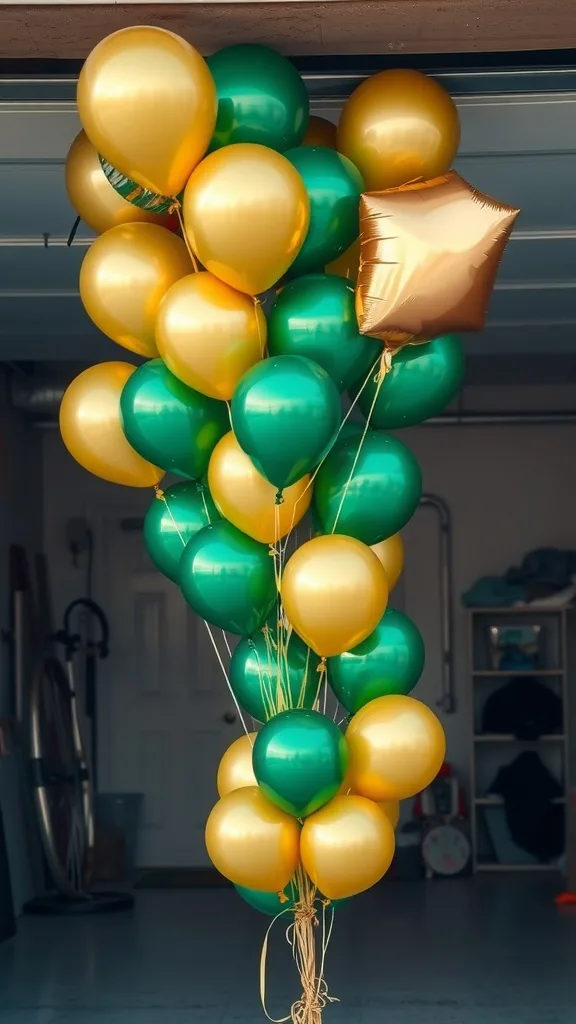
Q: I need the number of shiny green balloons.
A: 13